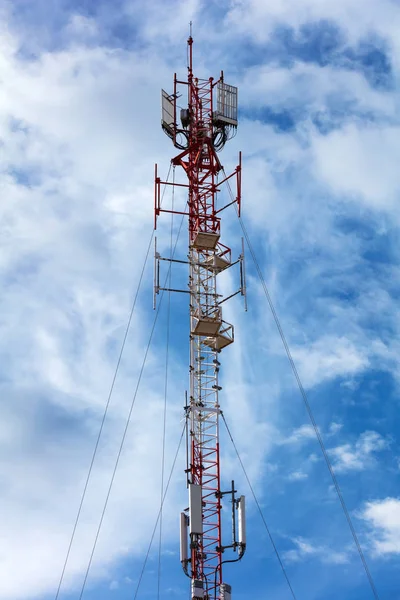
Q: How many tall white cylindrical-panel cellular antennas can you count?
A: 3